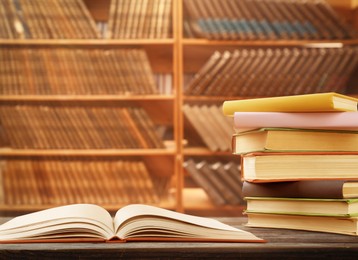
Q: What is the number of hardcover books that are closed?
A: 7